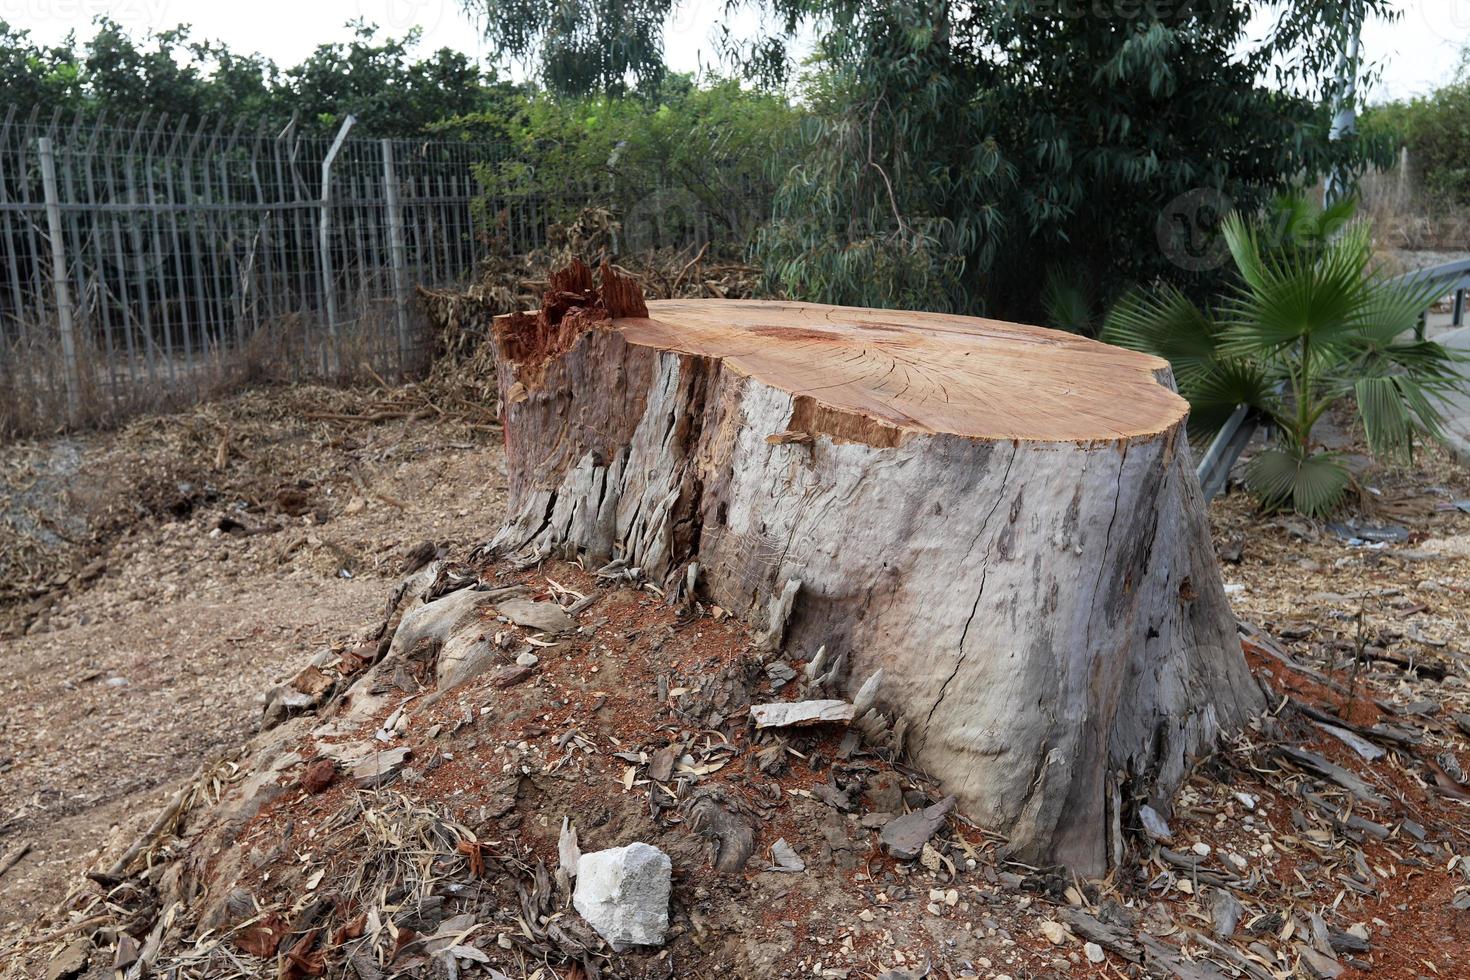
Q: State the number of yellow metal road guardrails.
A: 0